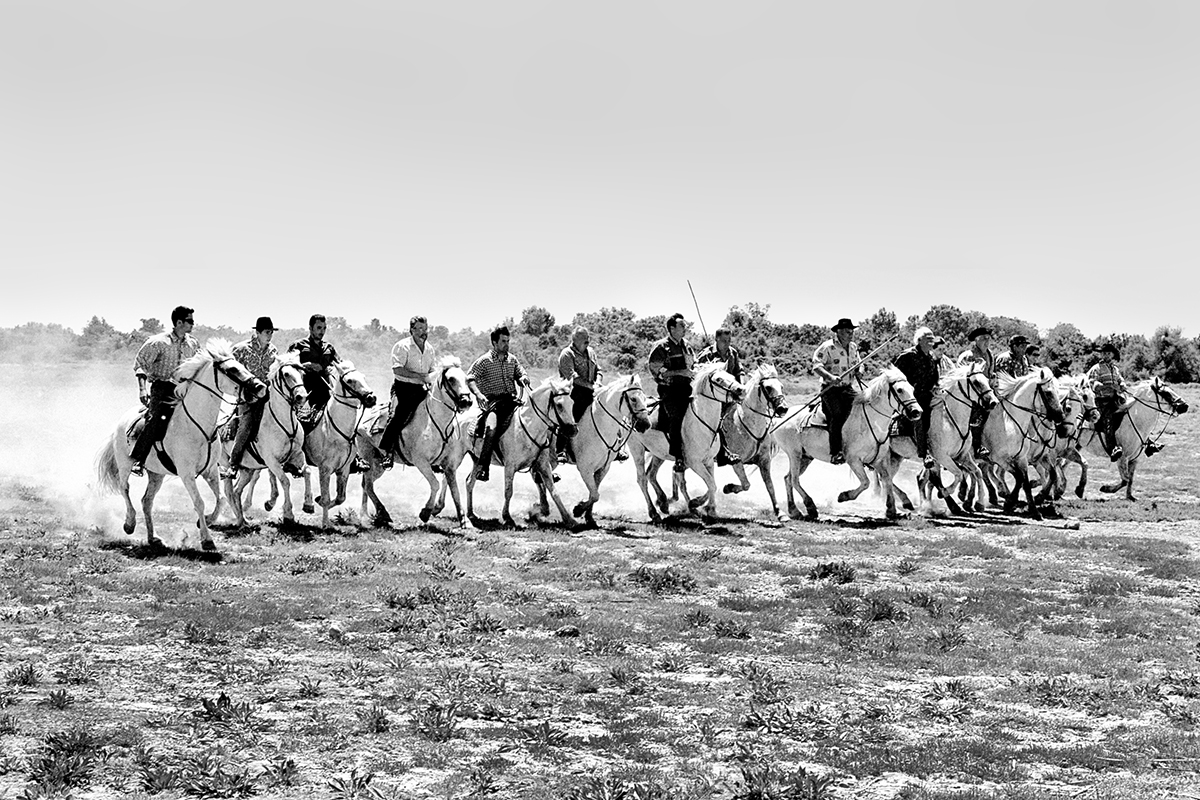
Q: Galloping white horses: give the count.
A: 14